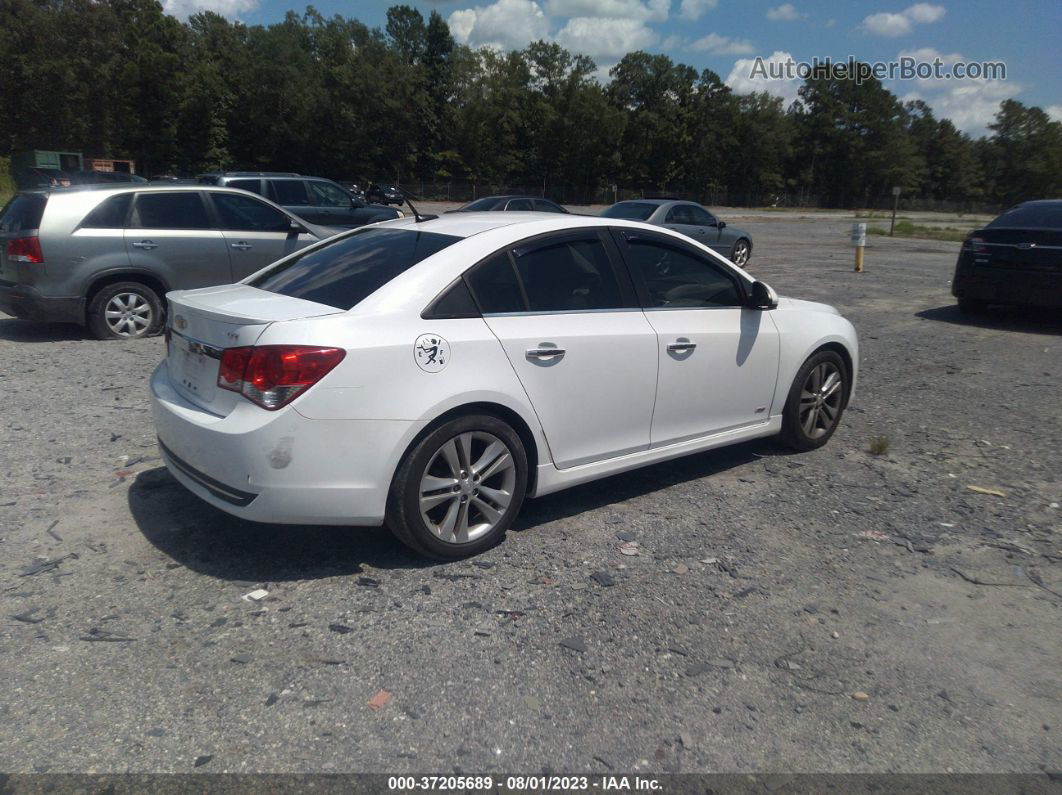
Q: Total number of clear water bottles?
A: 0